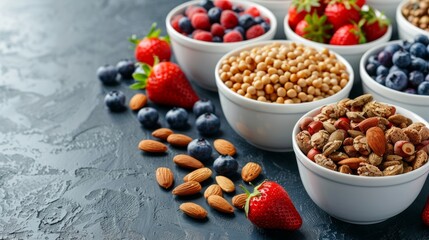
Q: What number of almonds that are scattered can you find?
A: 15